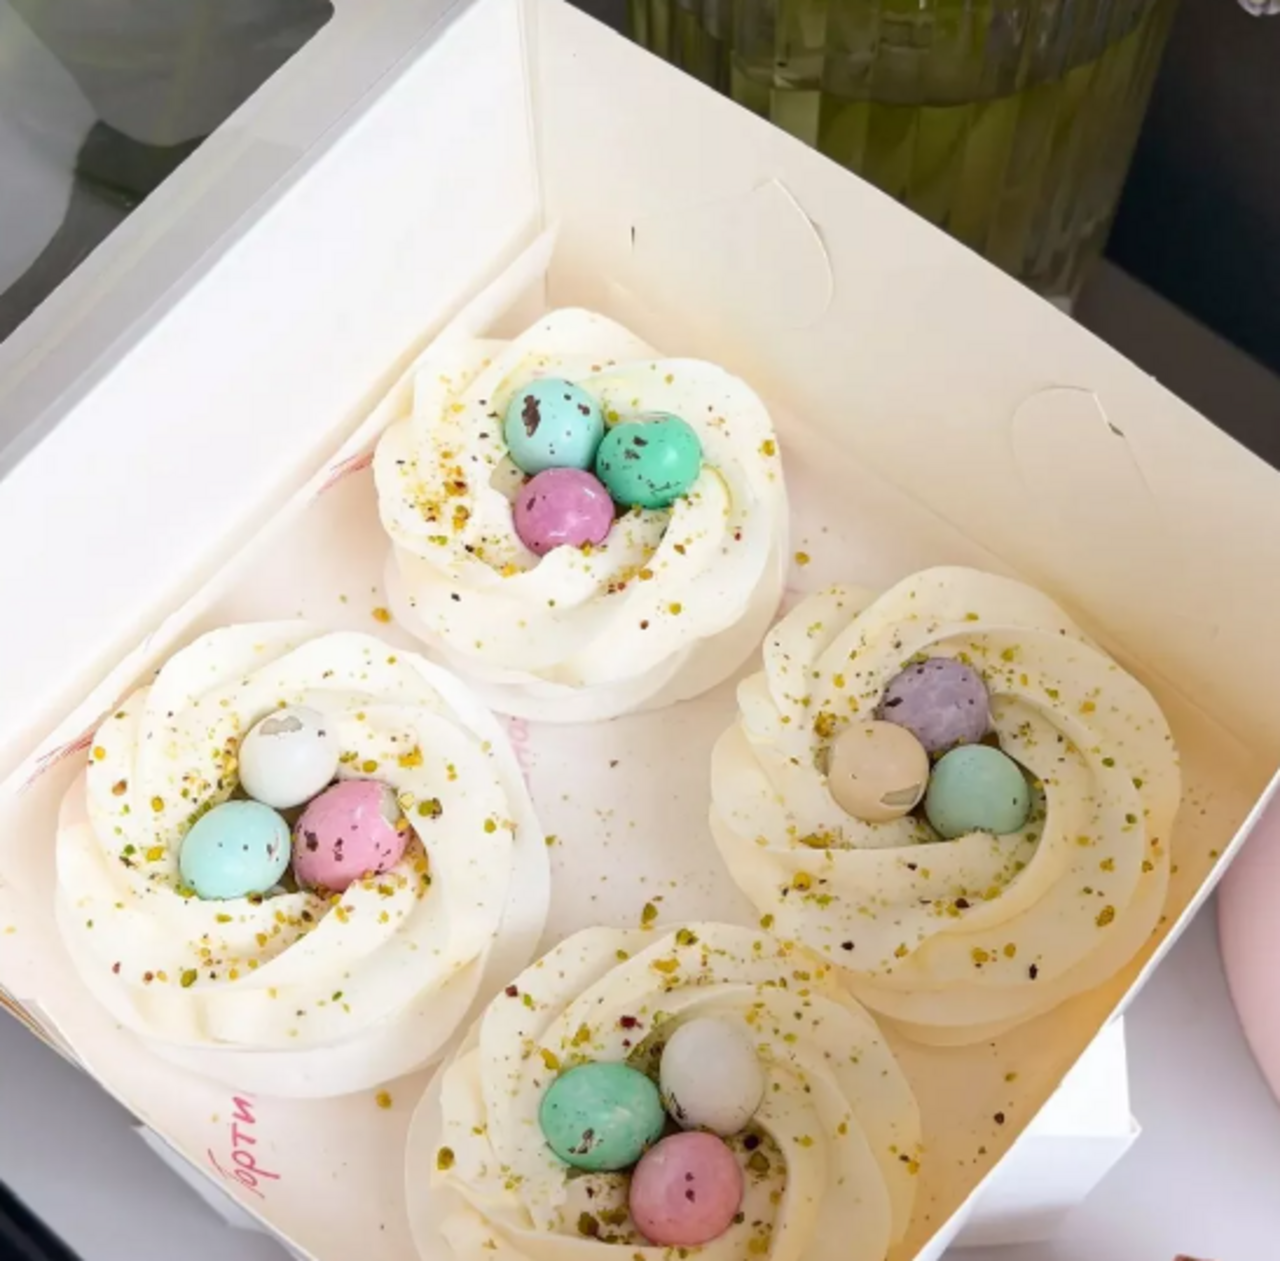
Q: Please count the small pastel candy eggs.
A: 12